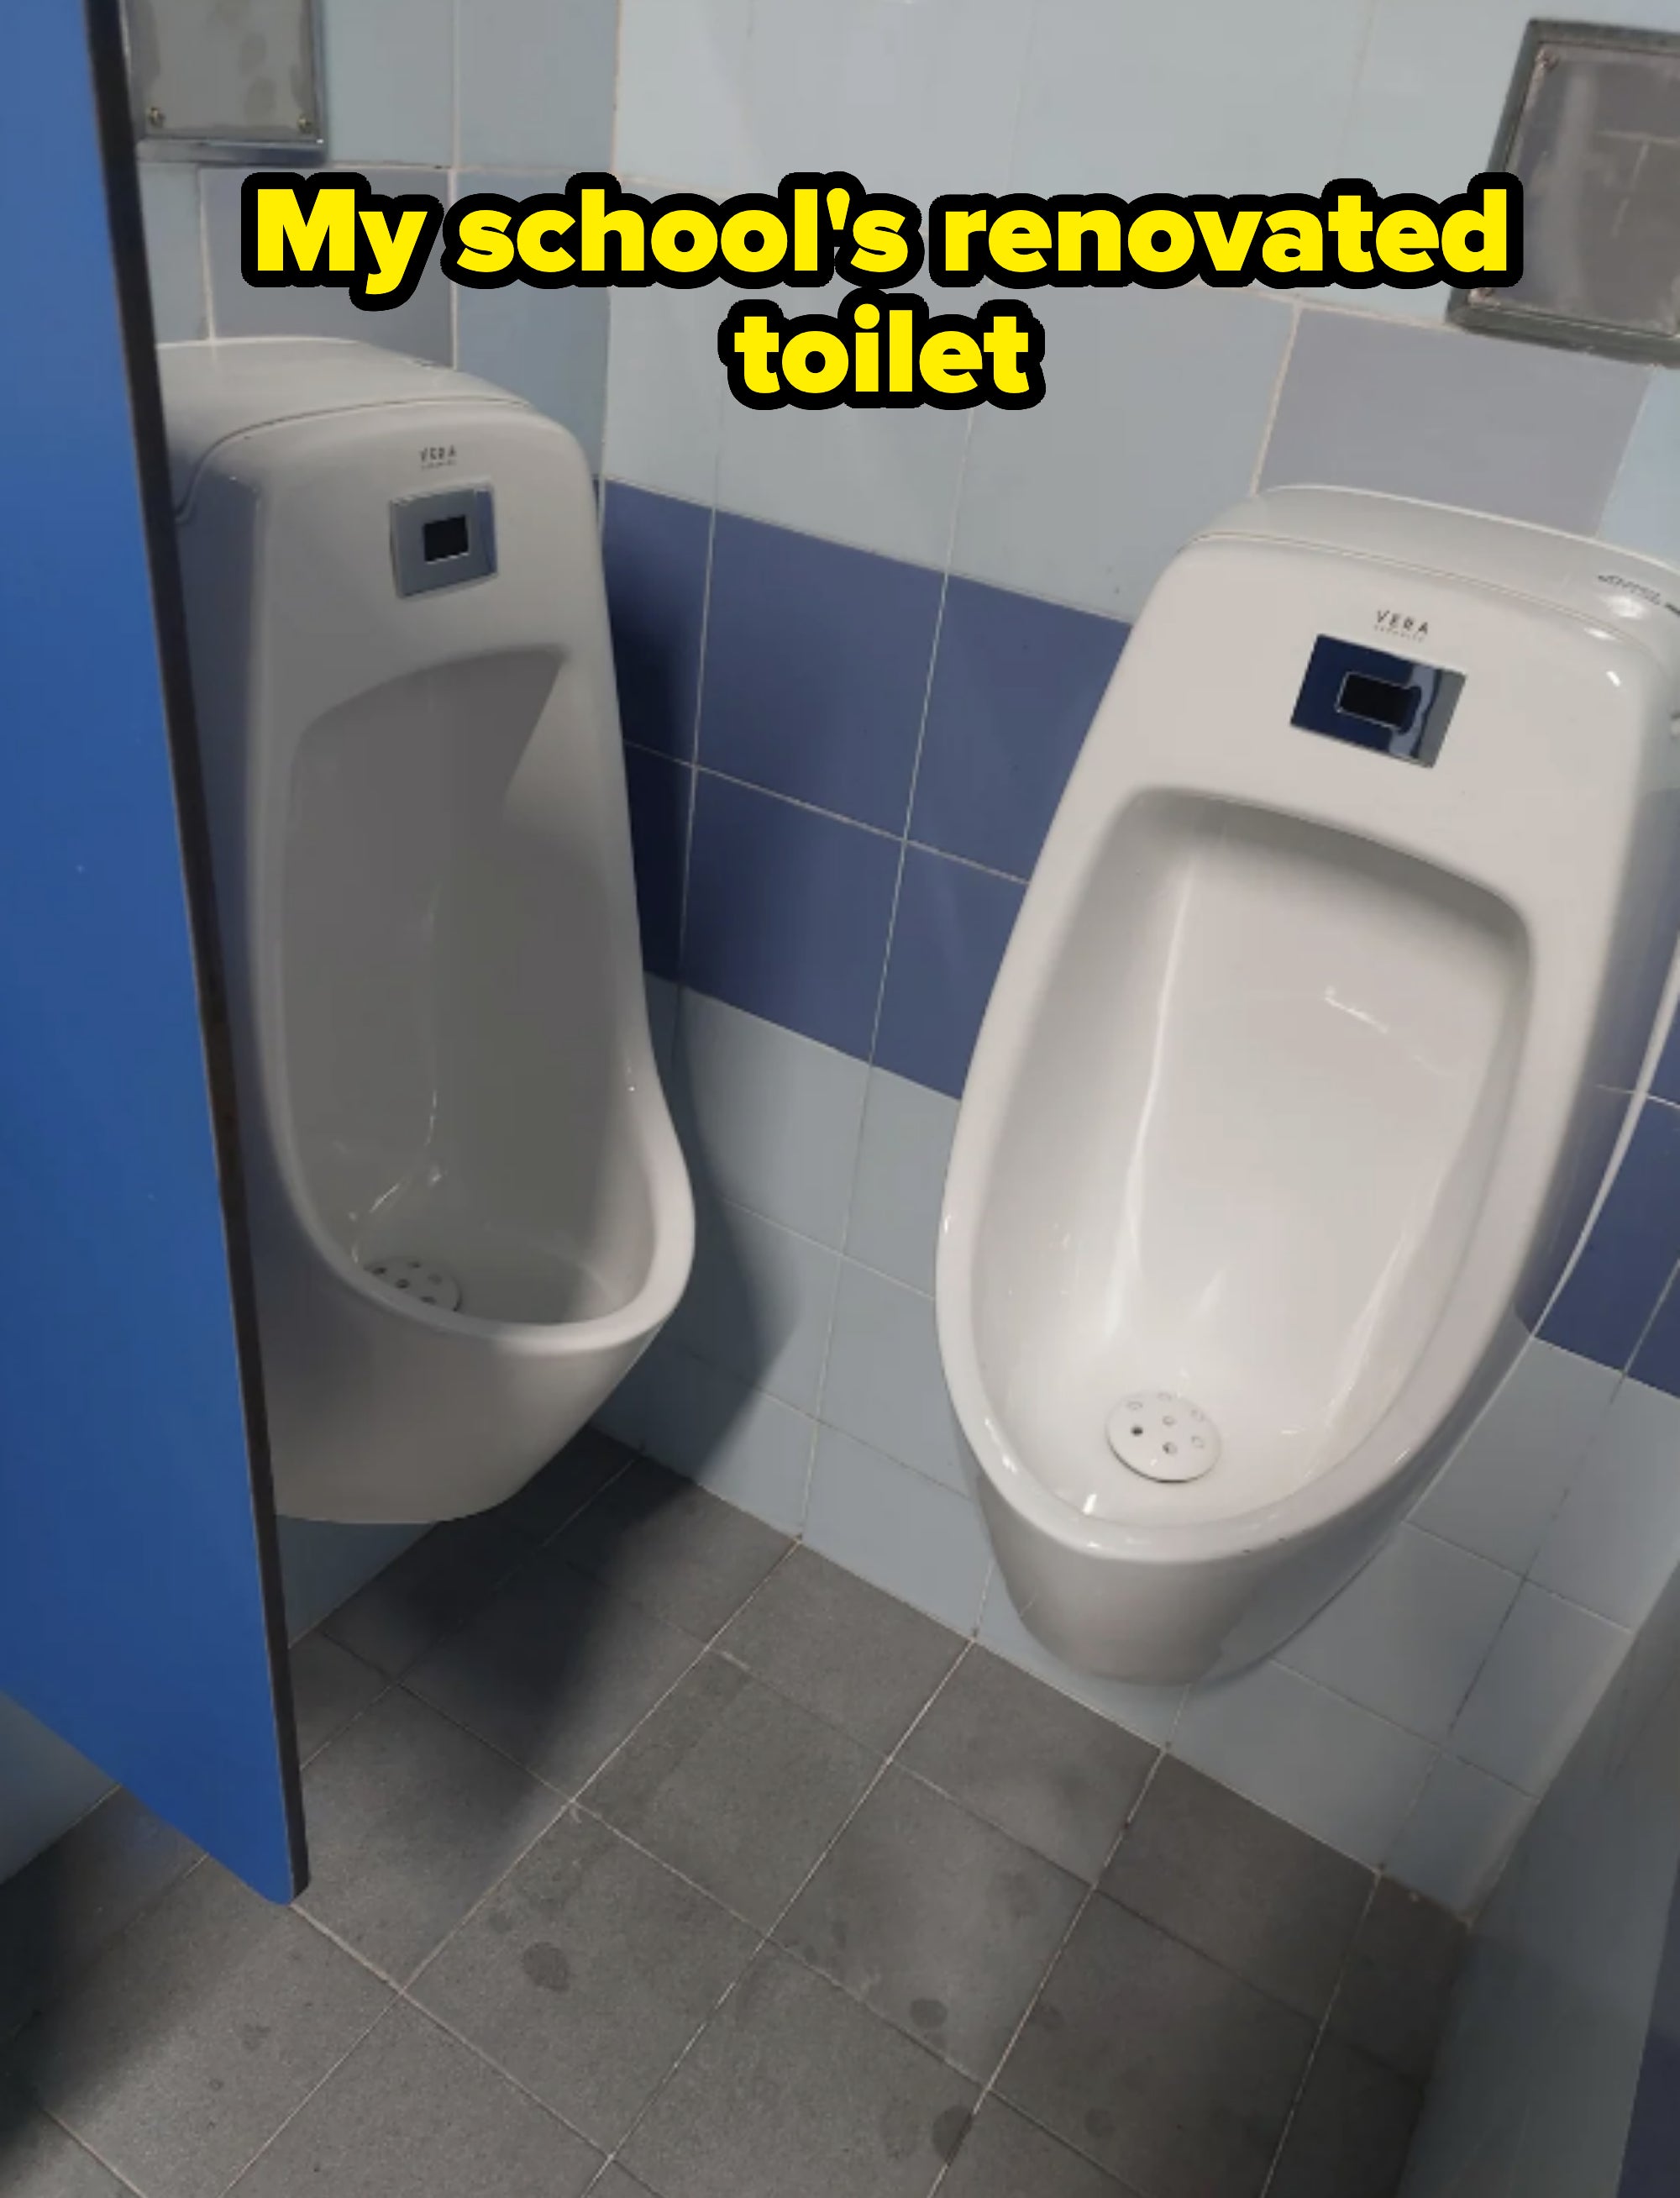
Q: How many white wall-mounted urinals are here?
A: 2